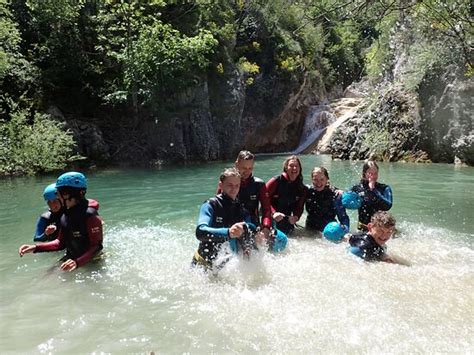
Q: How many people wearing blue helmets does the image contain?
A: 2